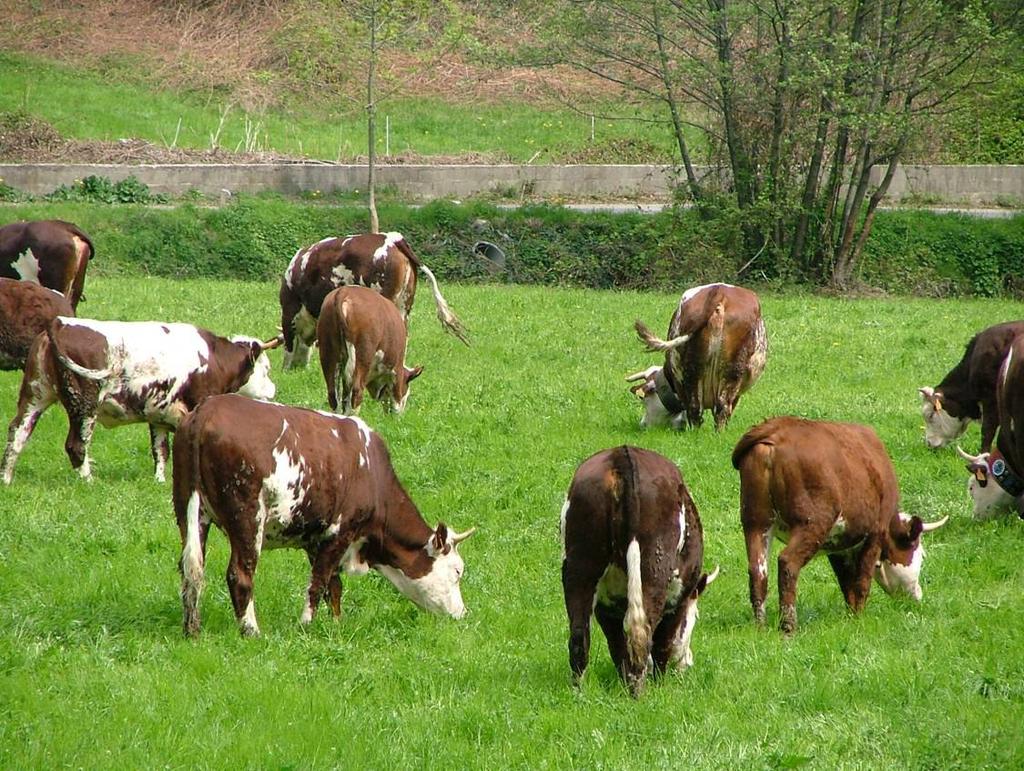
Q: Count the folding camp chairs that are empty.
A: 0